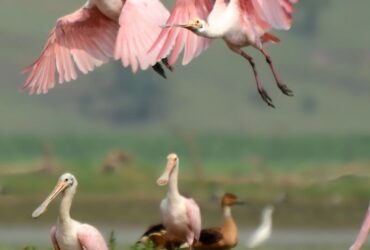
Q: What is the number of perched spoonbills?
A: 2